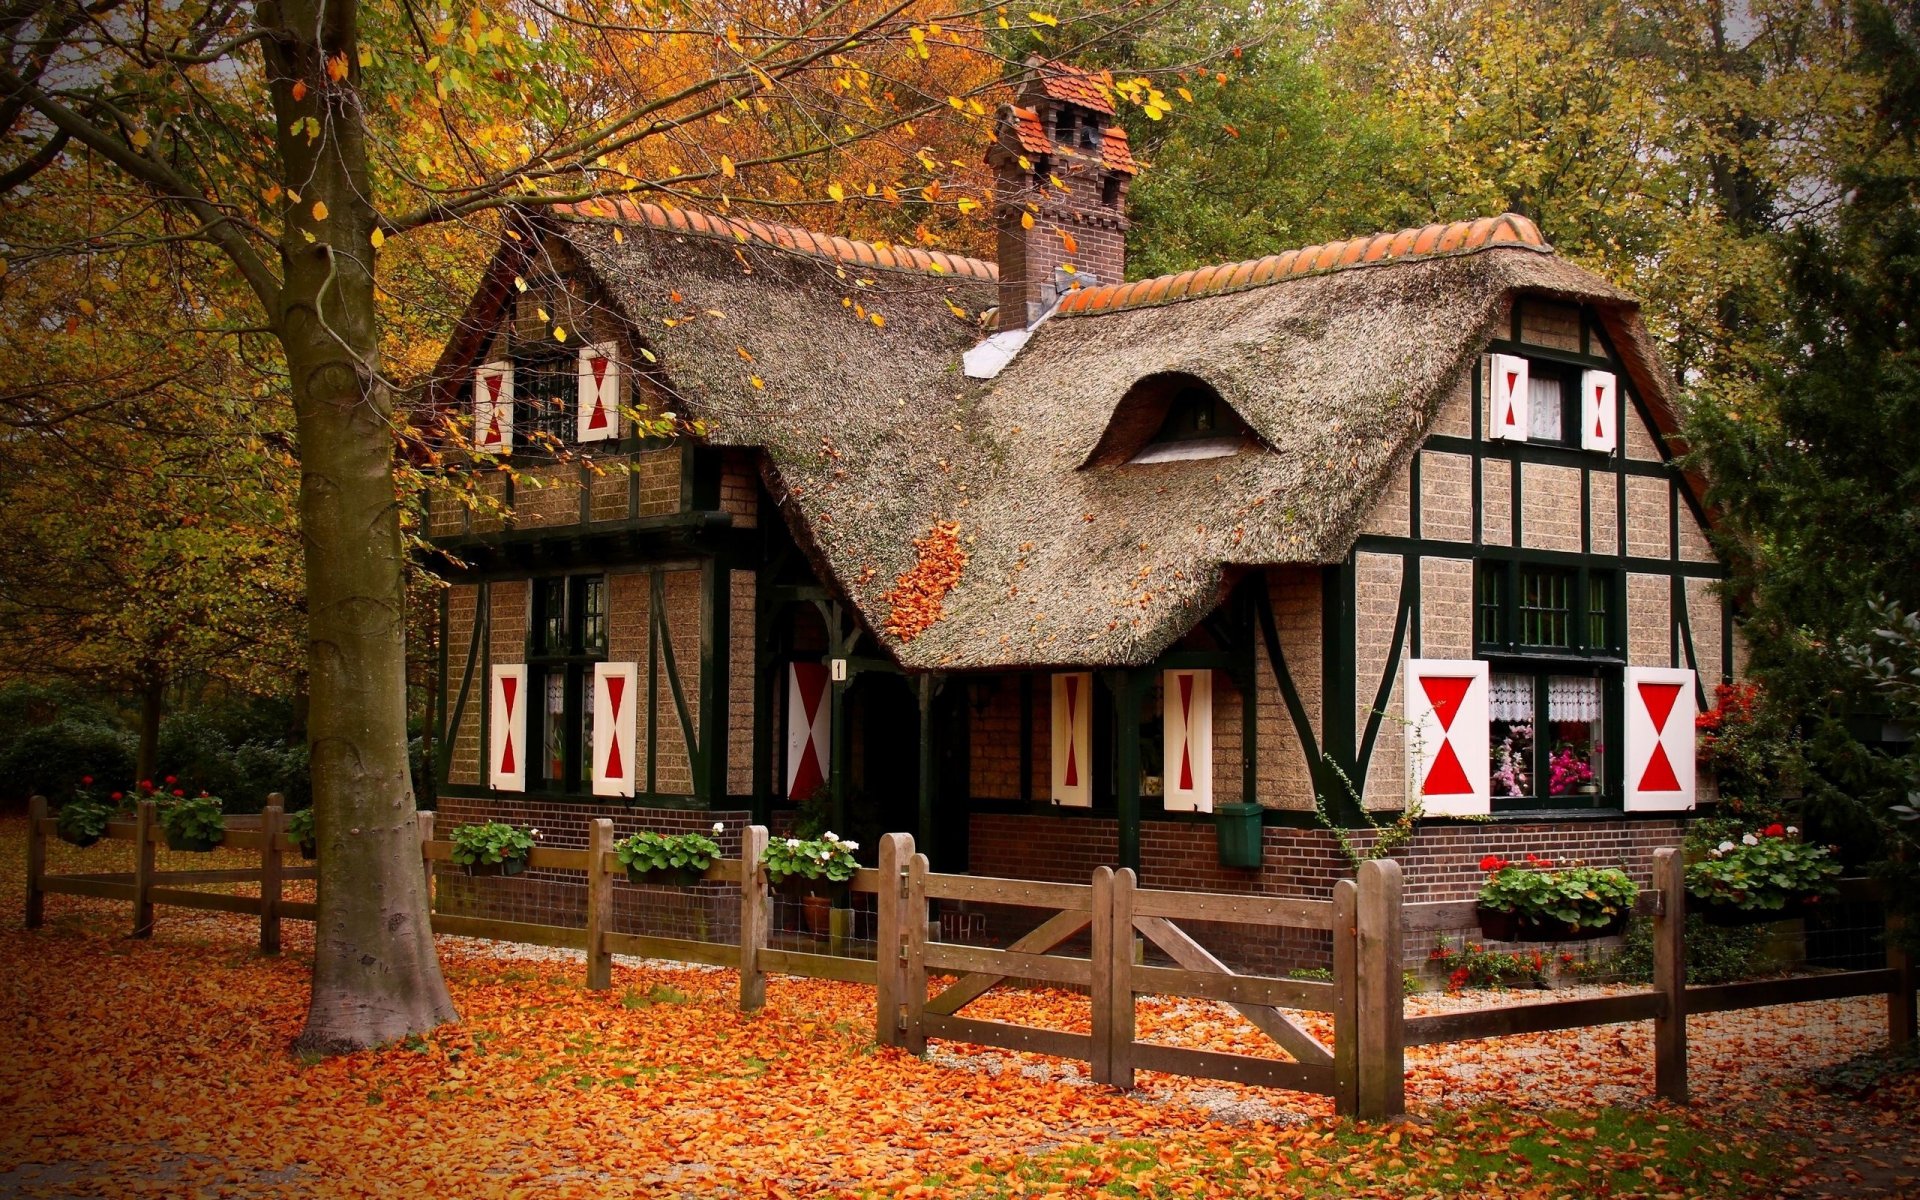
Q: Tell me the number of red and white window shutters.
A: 11